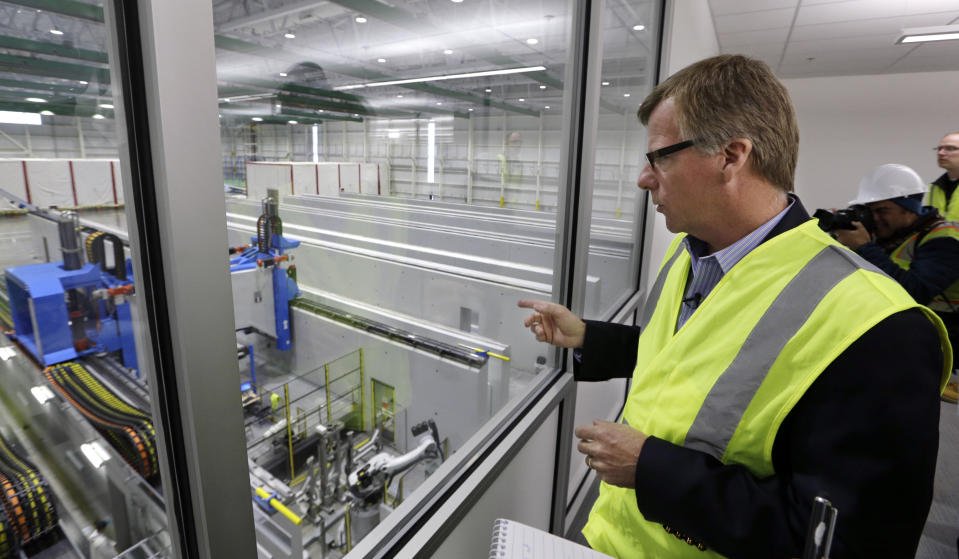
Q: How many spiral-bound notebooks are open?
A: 1